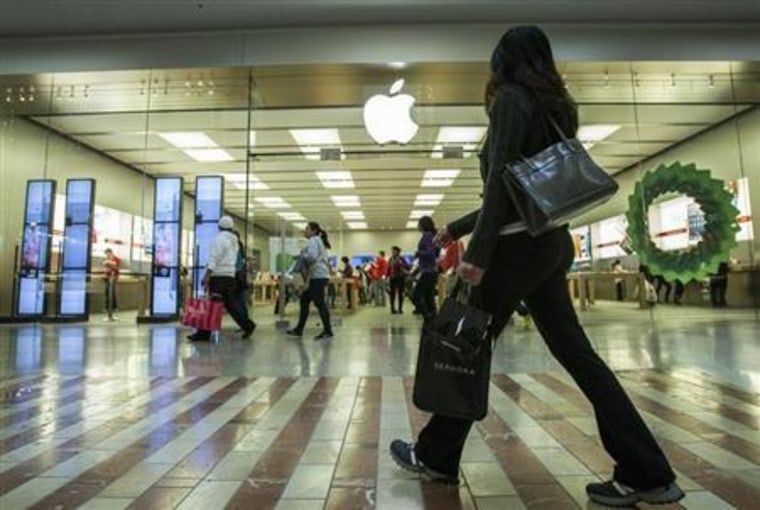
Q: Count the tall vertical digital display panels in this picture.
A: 4